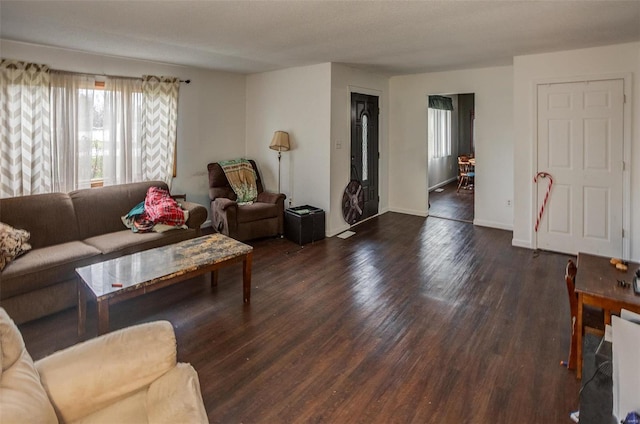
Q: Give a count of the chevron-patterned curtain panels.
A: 2